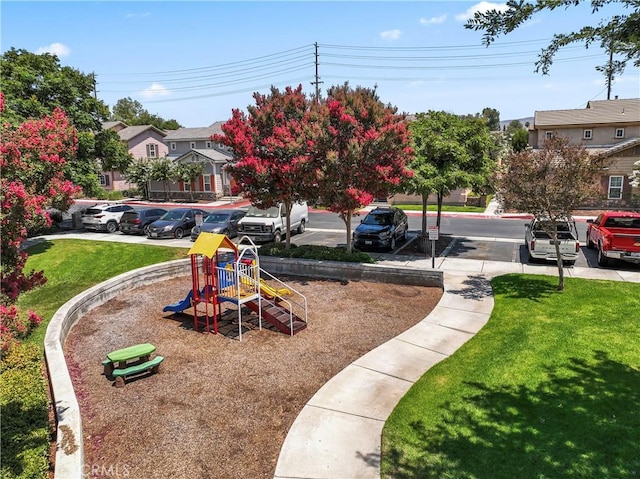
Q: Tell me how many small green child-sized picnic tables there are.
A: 1